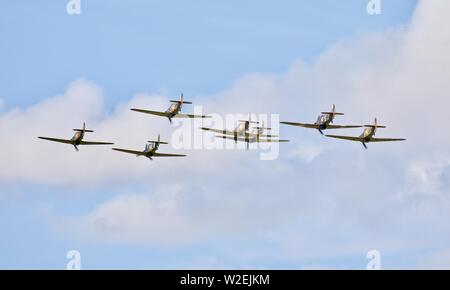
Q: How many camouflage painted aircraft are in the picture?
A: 7